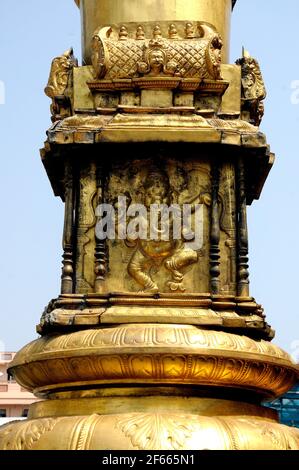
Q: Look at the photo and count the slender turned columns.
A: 4